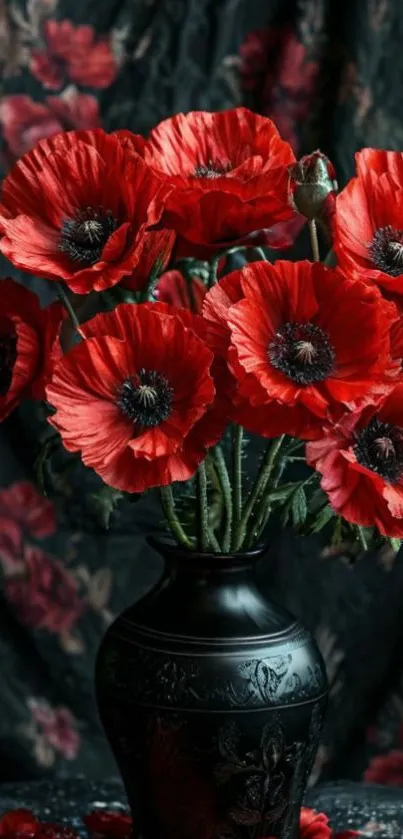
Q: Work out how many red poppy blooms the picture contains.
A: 7